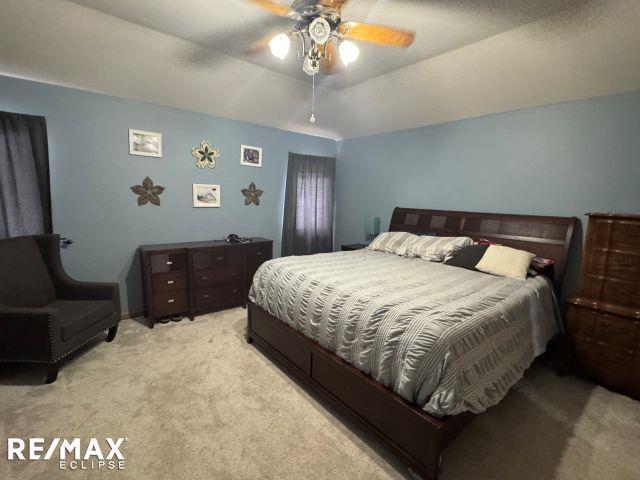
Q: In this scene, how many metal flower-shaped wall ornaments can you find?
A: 3